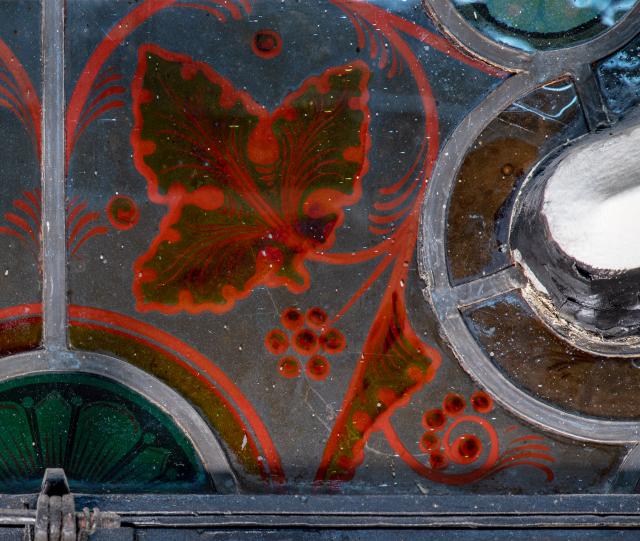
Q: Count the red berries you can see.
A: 15